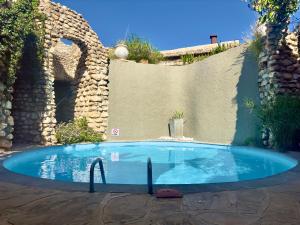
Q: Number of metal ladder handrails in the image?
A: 2